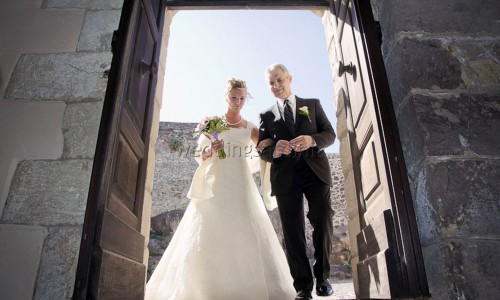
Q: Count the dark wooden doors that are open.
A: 2